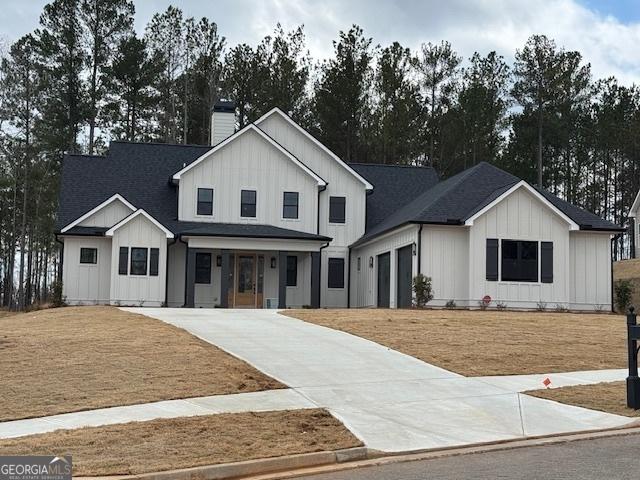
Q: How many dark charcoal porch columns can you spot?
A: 4